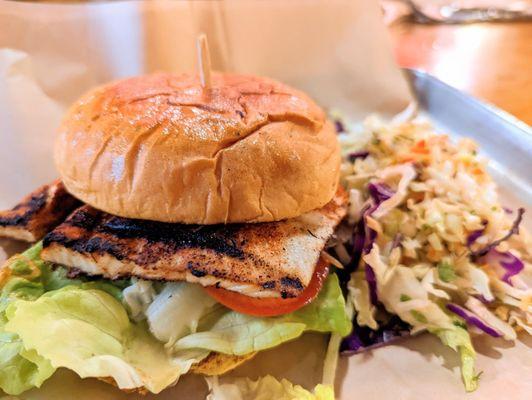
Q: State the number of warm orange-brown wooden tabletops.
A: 1